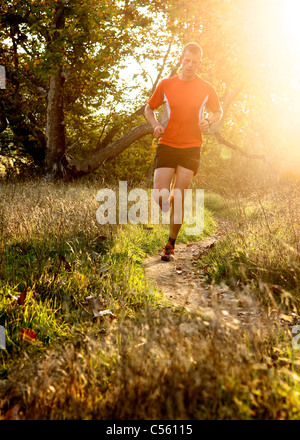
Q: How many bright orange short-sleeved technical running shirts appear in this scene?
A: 1